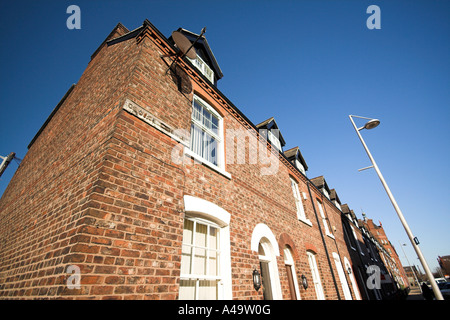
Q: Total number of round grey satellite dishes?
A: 1